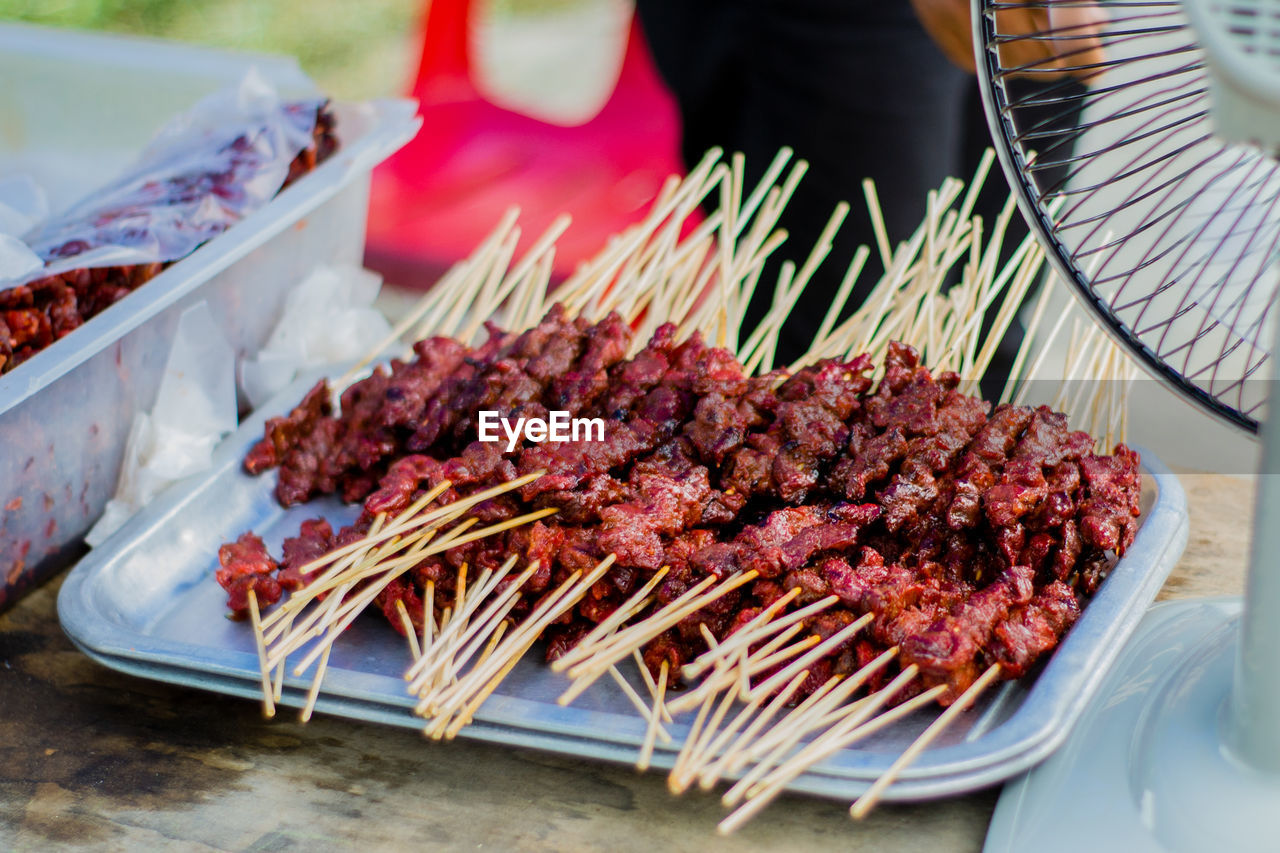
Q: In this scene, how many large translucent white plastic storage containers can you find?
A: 1